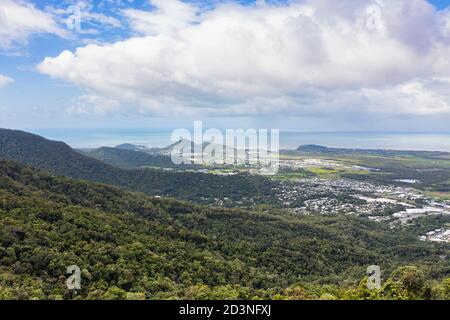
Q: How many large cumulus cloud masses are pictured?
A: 1